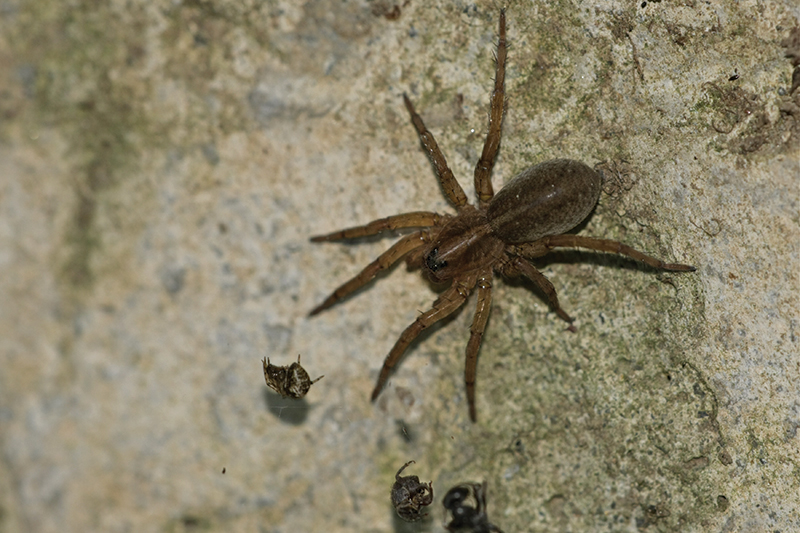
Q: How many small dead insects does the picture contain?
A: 3